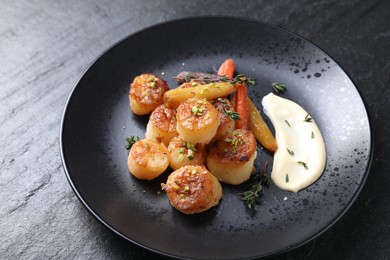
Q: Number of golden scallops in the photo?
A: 8